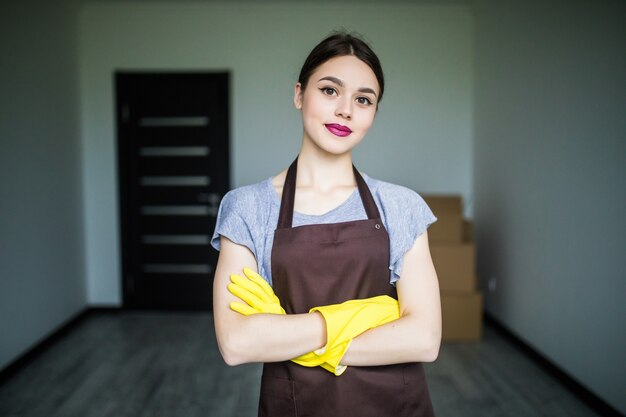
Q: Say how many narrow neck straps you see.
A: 2